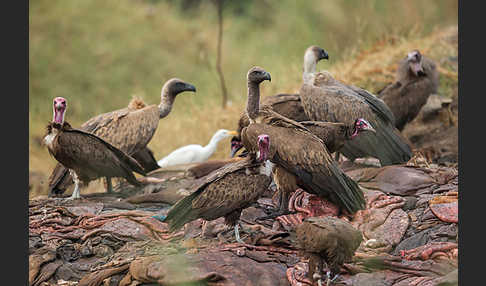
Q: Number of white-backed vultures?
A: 3